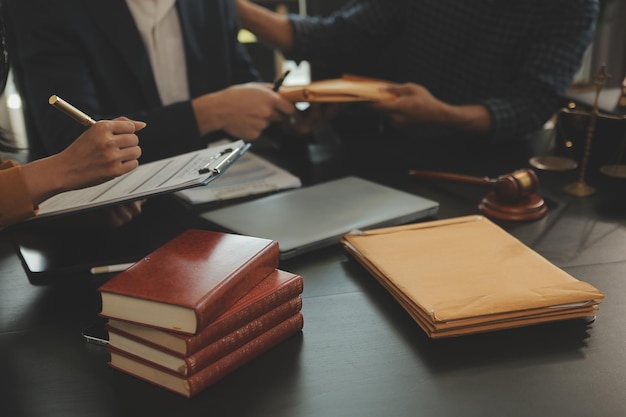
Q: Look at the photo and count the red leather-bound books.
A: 4